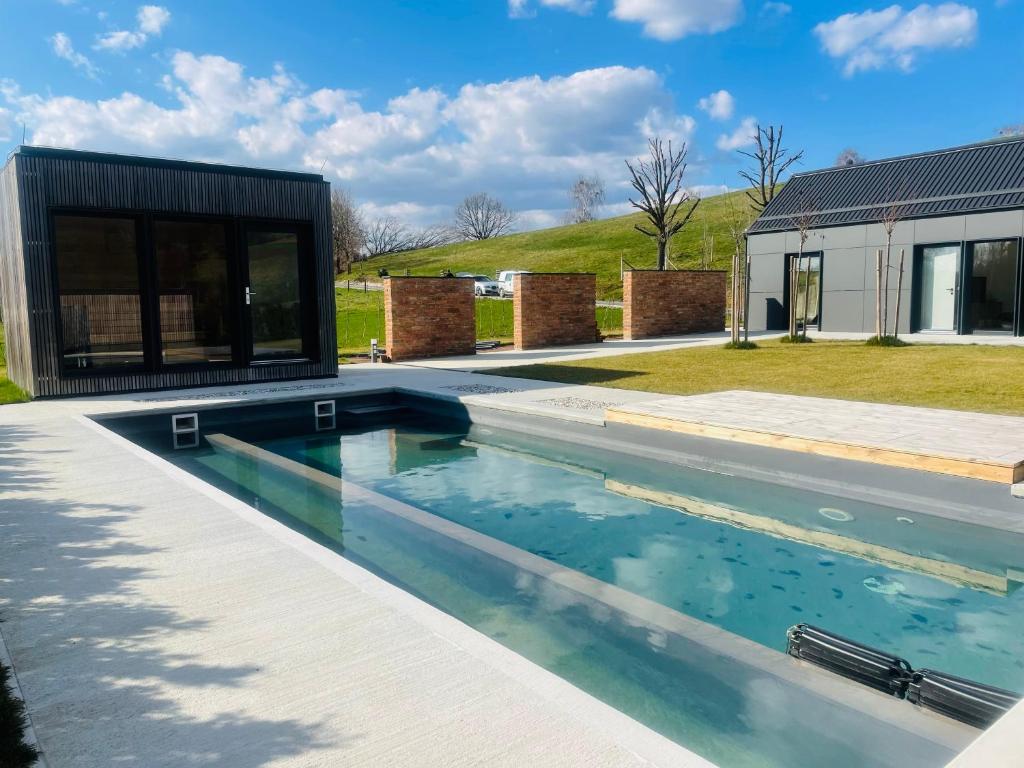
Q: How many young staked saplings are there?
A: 3